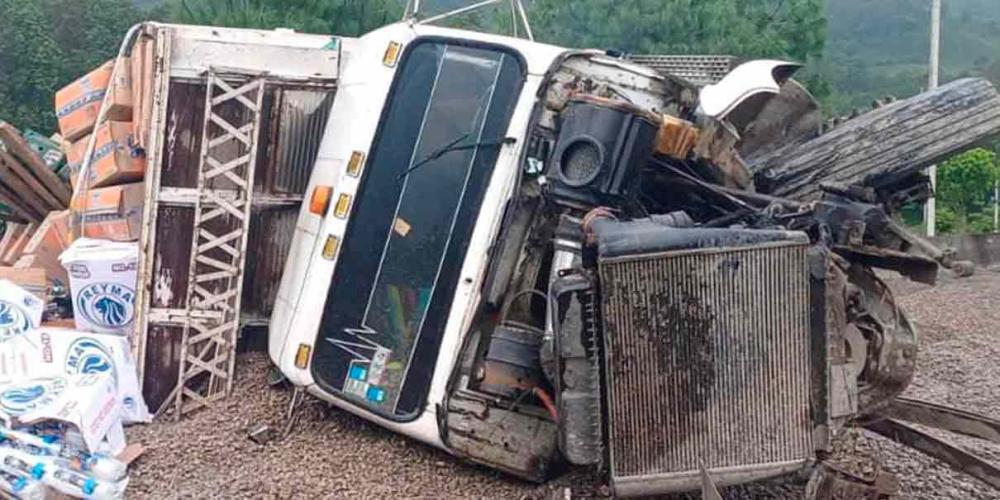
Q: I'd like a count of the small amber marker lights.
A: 5